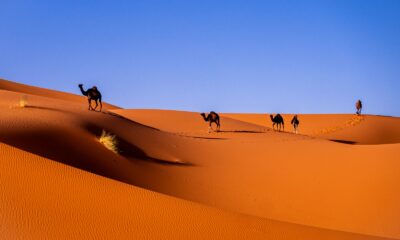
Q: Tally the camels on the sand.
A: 5